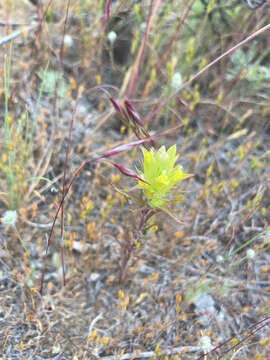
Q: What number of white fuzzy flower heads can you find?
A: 7